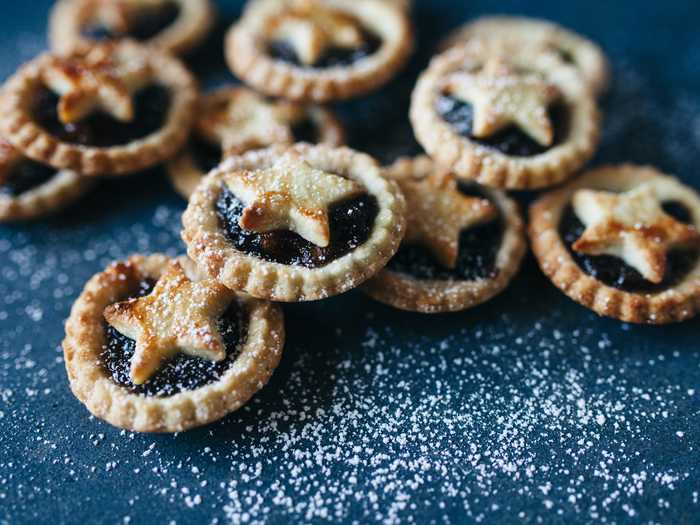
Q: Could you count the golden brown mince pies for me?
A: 11